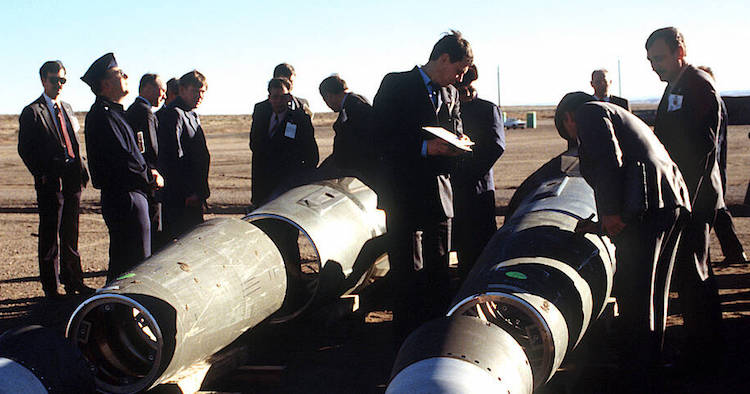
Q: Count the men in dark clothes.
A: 14